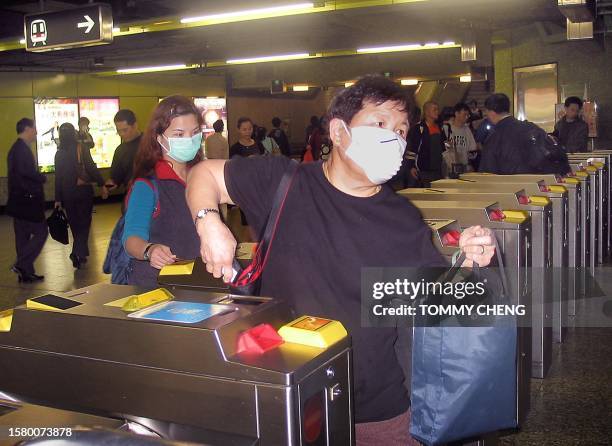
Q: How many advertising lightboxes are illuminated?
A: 3